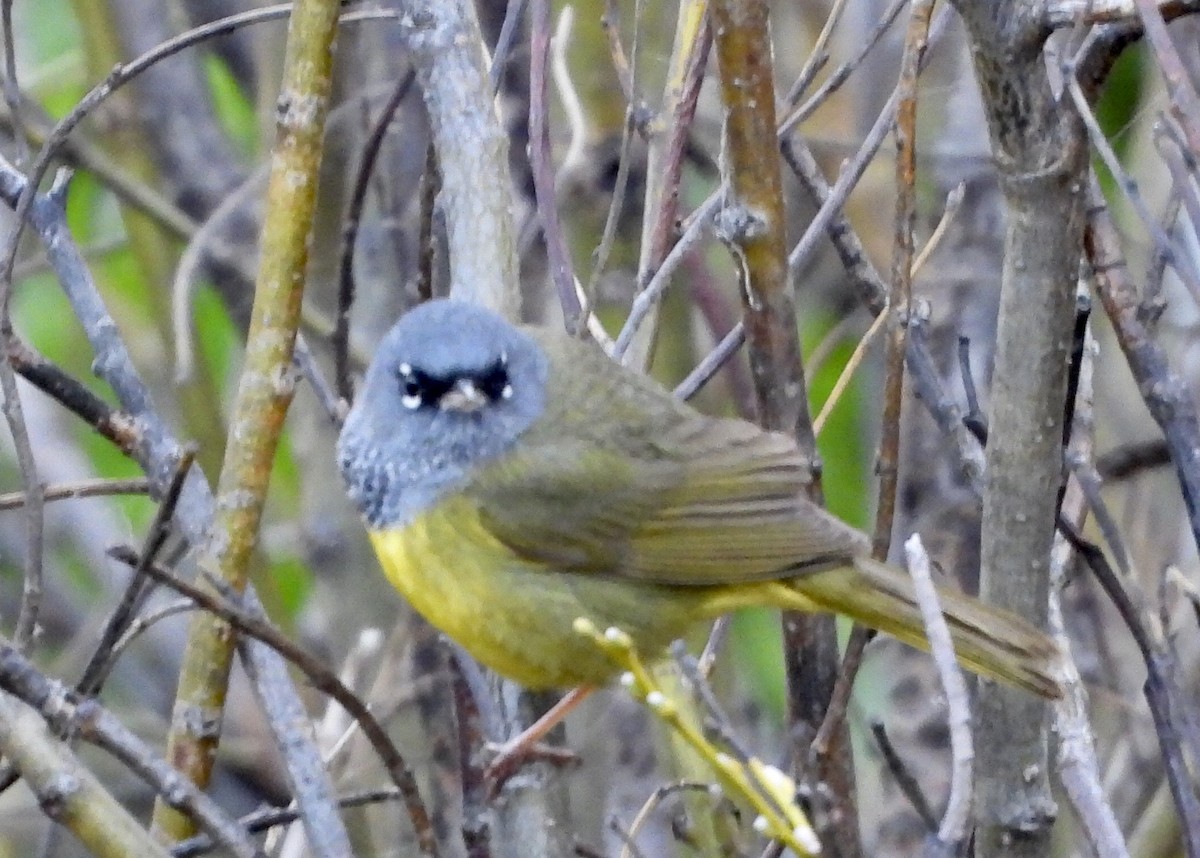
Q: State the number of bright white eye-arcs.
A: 4